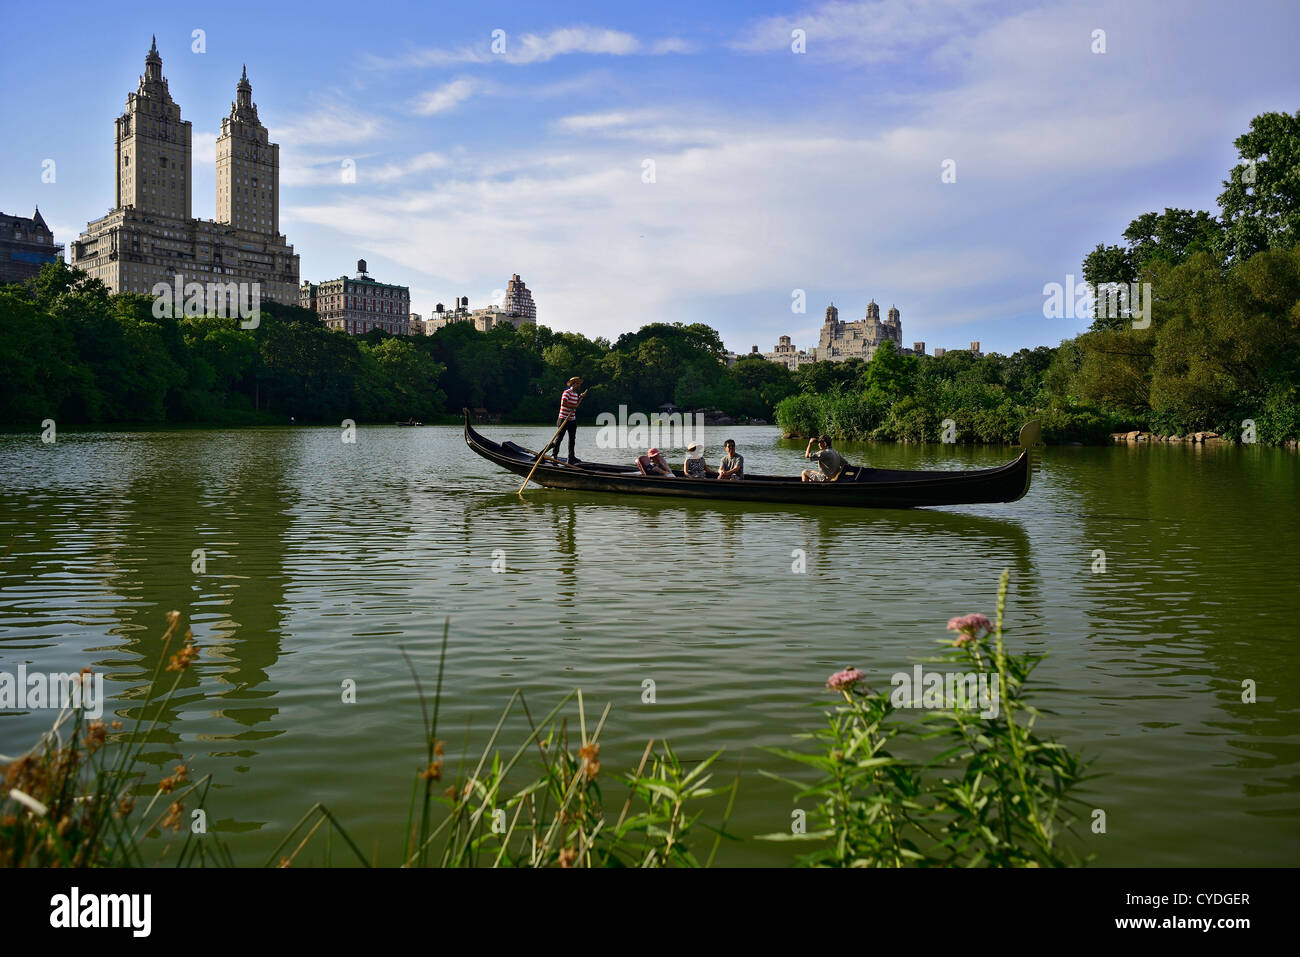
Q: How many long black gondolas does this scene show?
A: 1